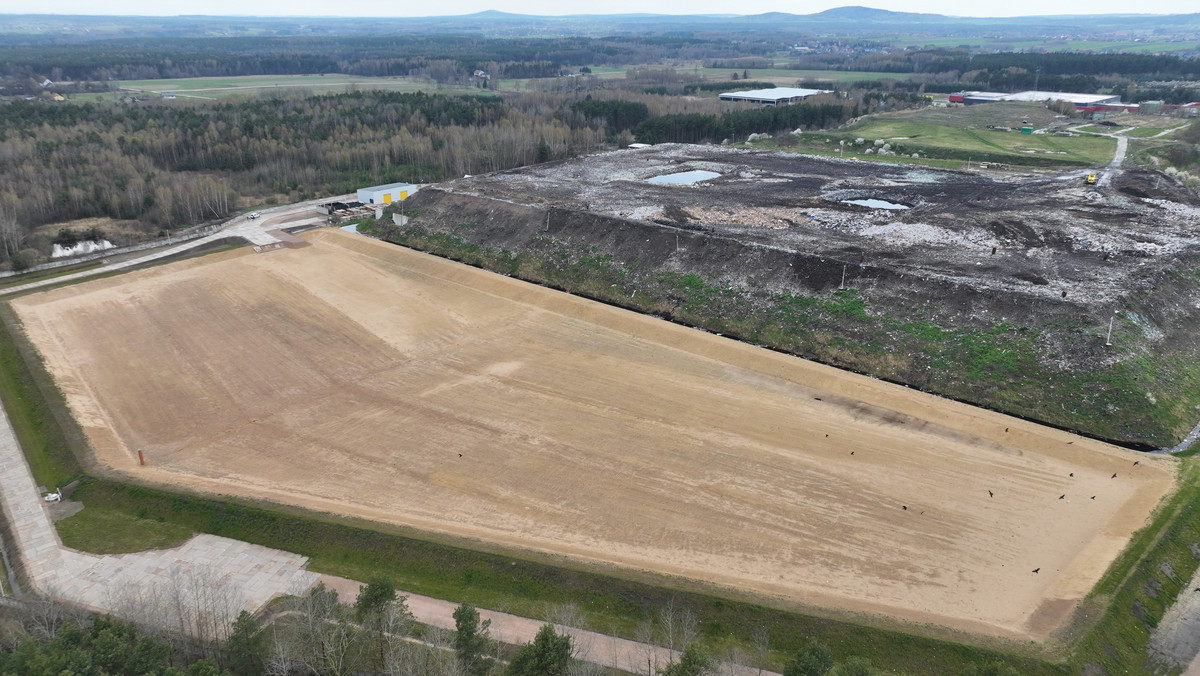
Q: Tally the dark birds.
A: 15